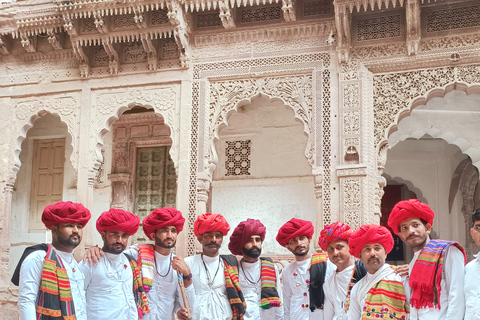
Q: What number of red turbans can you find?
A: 9